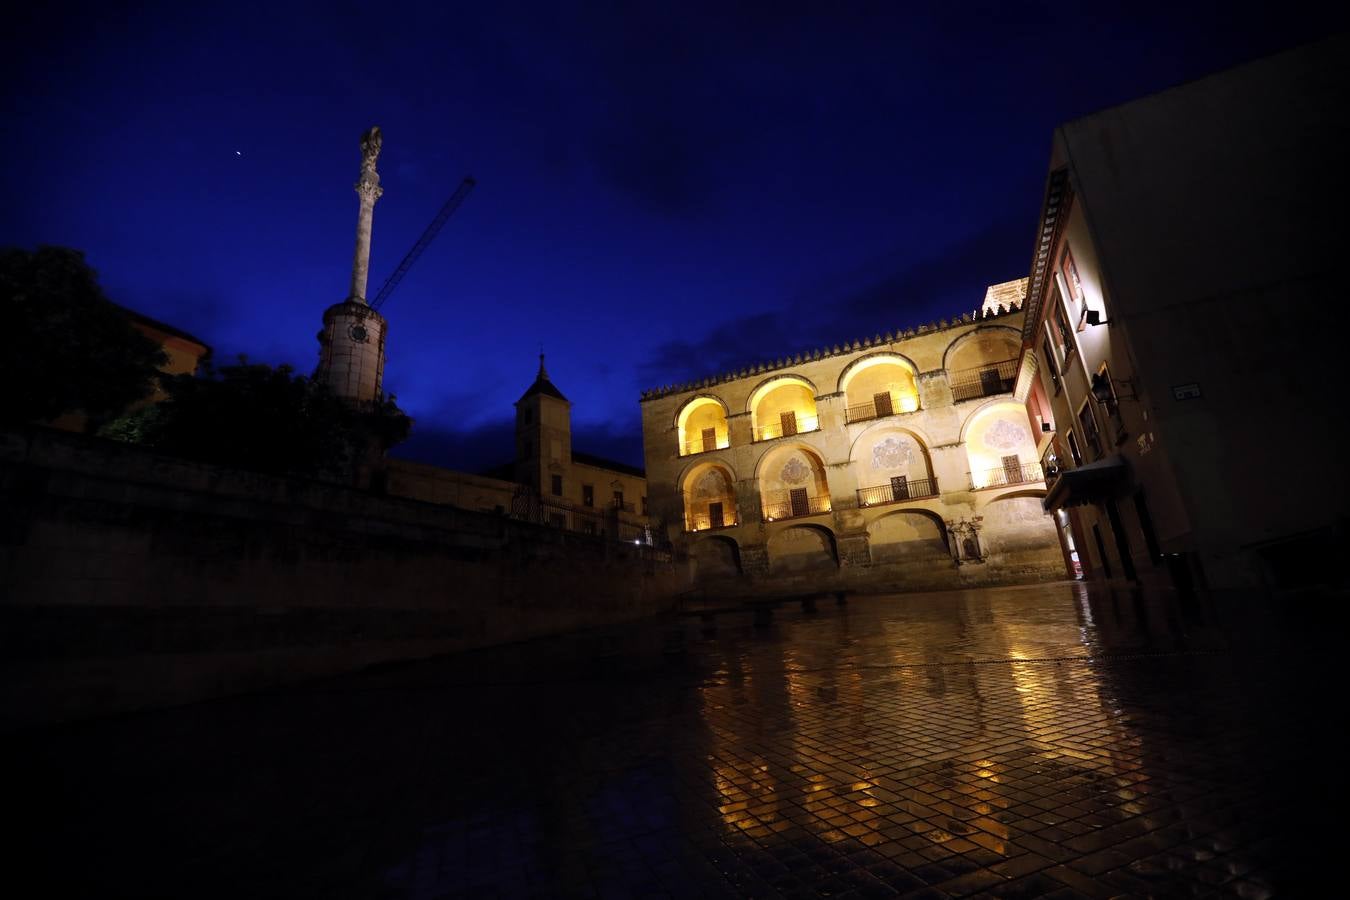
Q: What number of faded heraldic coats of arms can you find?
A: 4